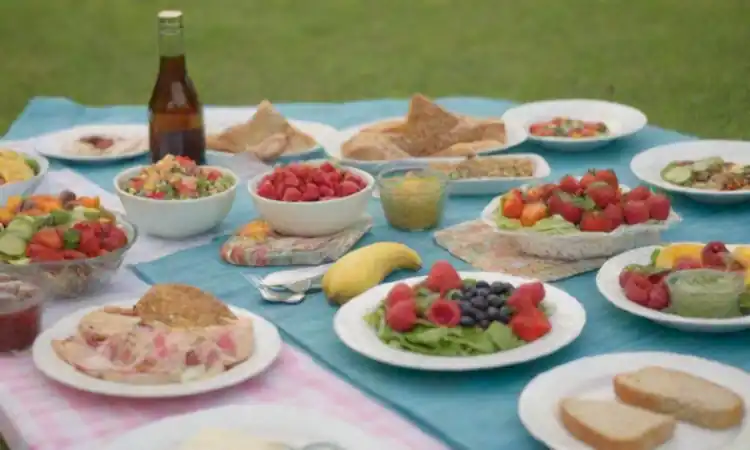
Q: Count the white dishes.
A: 15